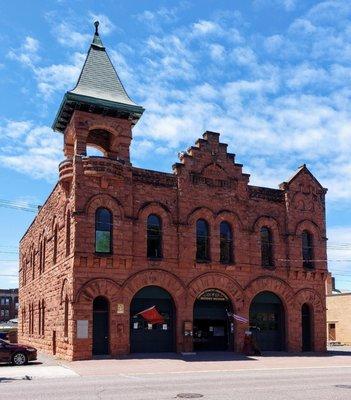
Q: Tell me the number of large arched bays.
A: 3